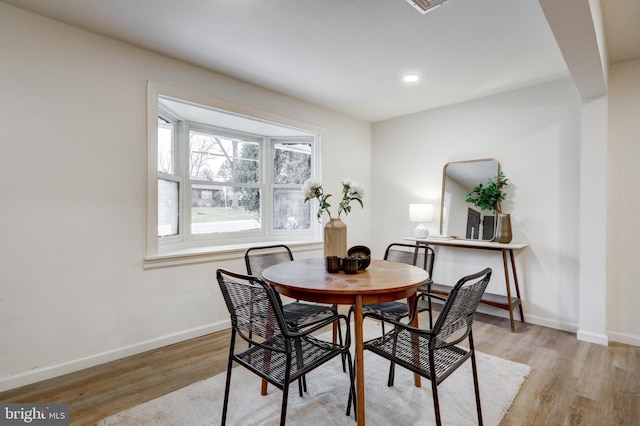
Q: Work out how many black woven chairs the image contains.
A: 4